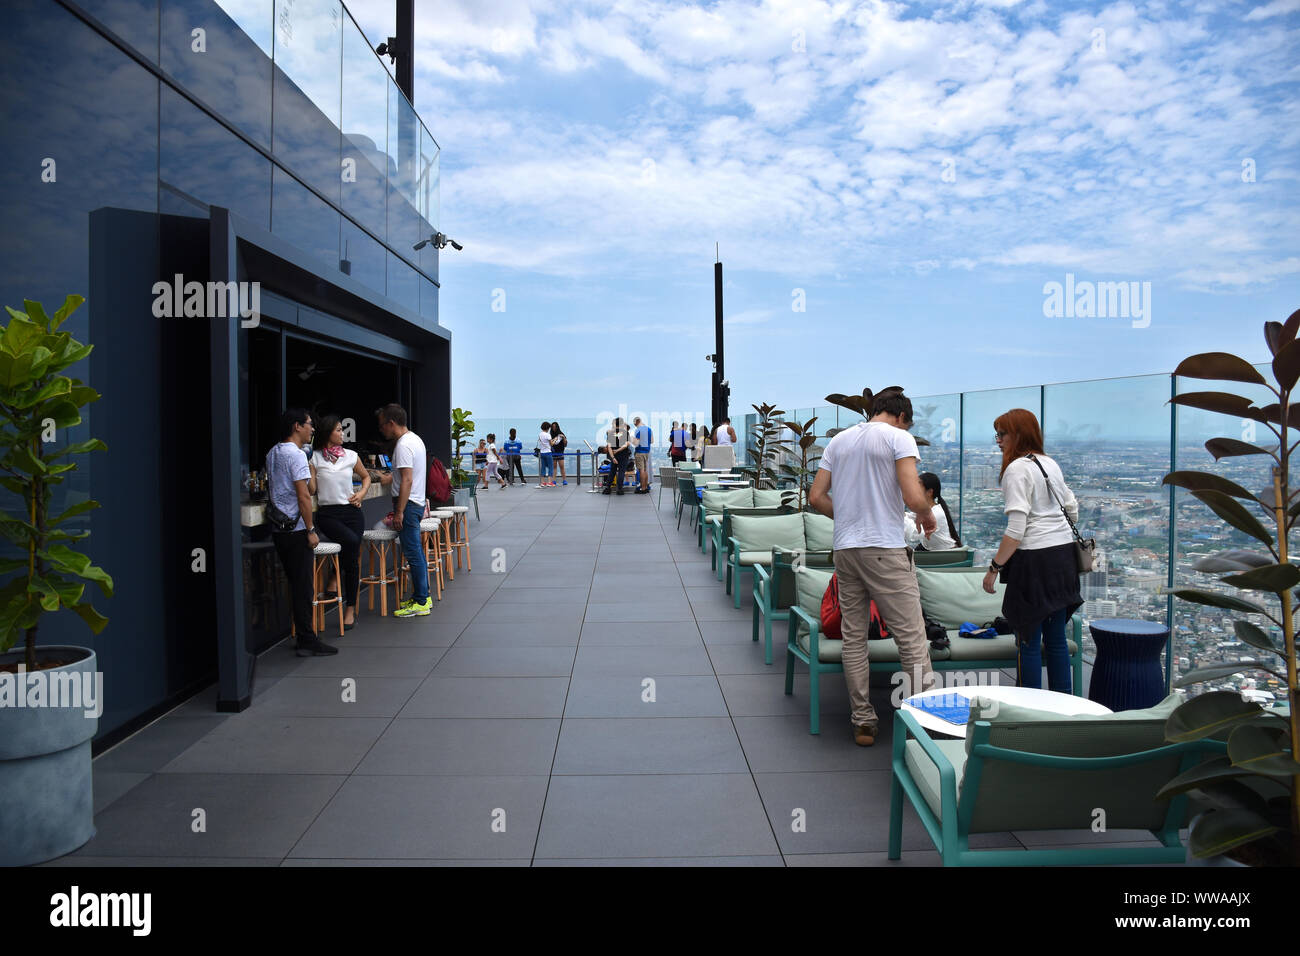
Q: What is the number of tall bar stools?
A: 6